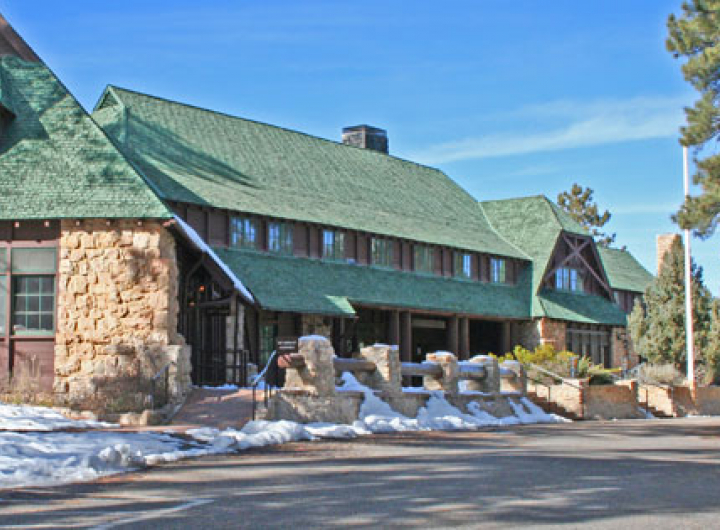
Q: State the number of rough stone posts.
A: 5